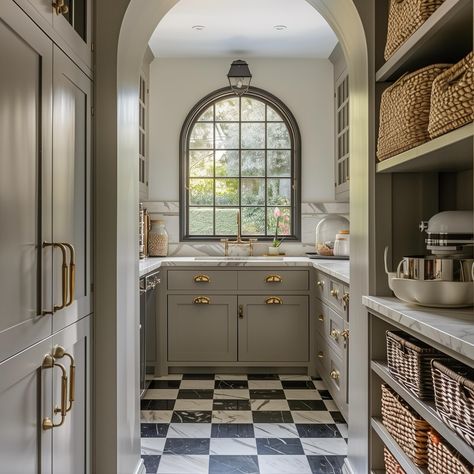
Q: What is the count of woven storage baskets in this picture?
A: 8